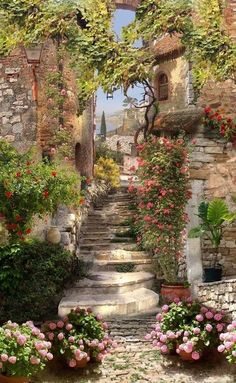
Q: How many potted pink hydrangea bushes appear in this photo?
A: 4